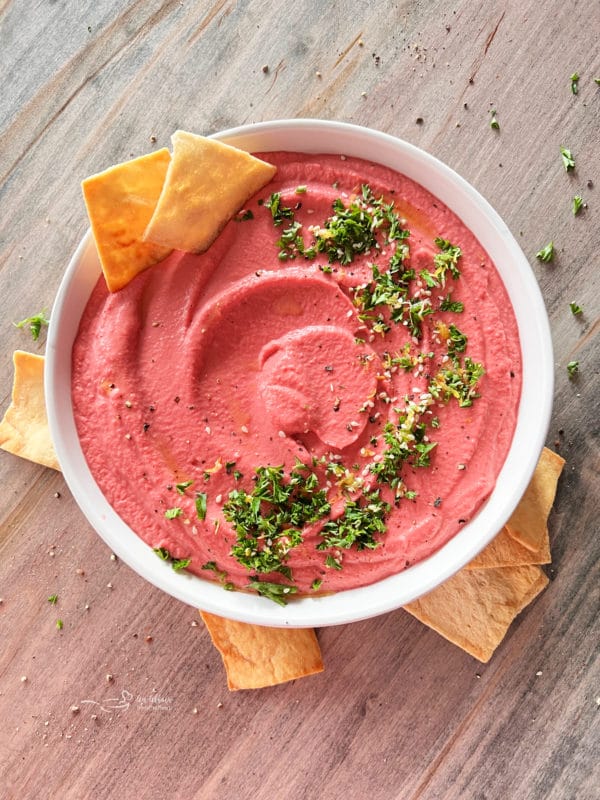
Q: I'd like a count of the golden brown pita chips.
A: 7